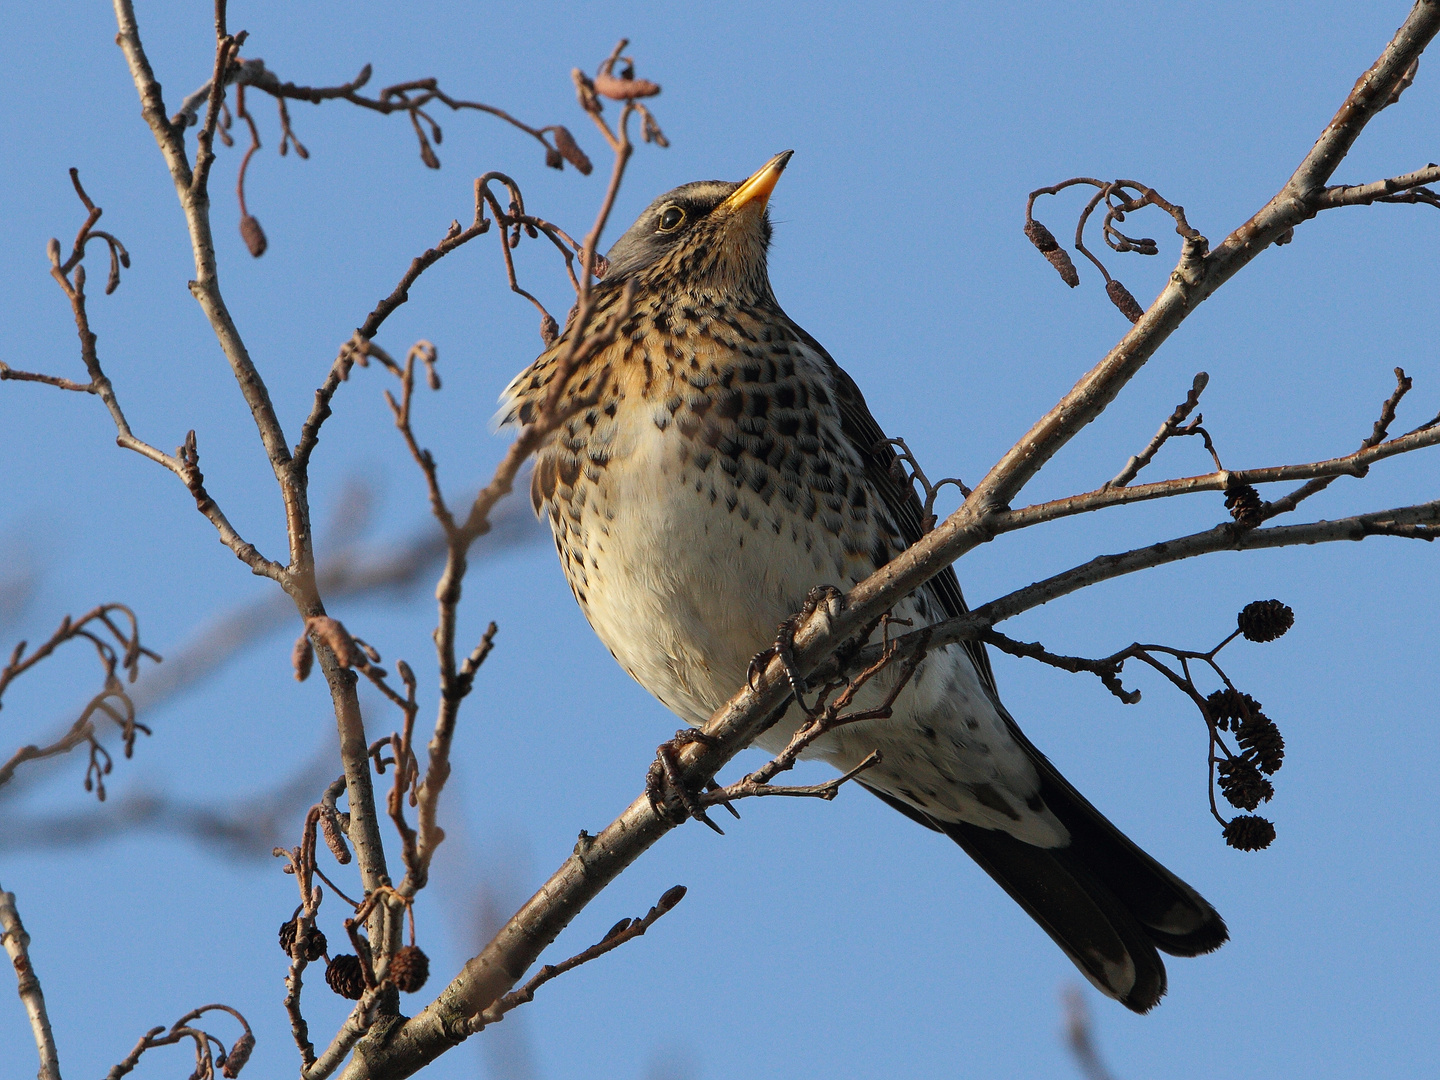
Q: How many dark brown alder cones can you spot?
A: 9